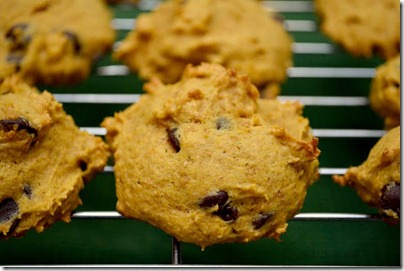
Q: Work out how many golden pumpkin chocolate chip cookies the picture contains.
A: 7